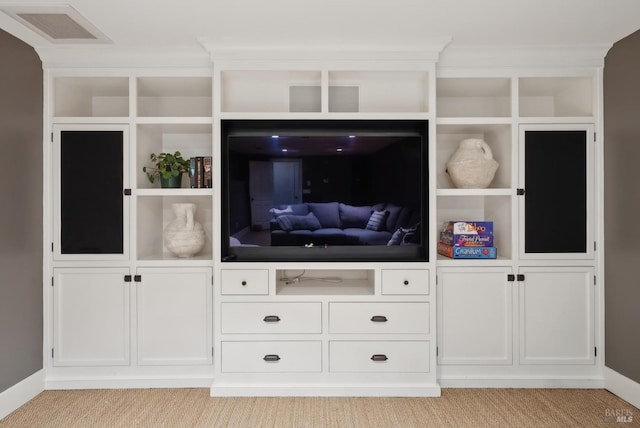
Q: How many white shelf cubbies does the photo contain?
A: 11